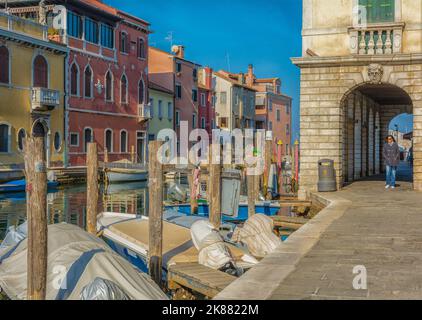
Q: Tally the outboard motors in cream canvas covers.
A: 2